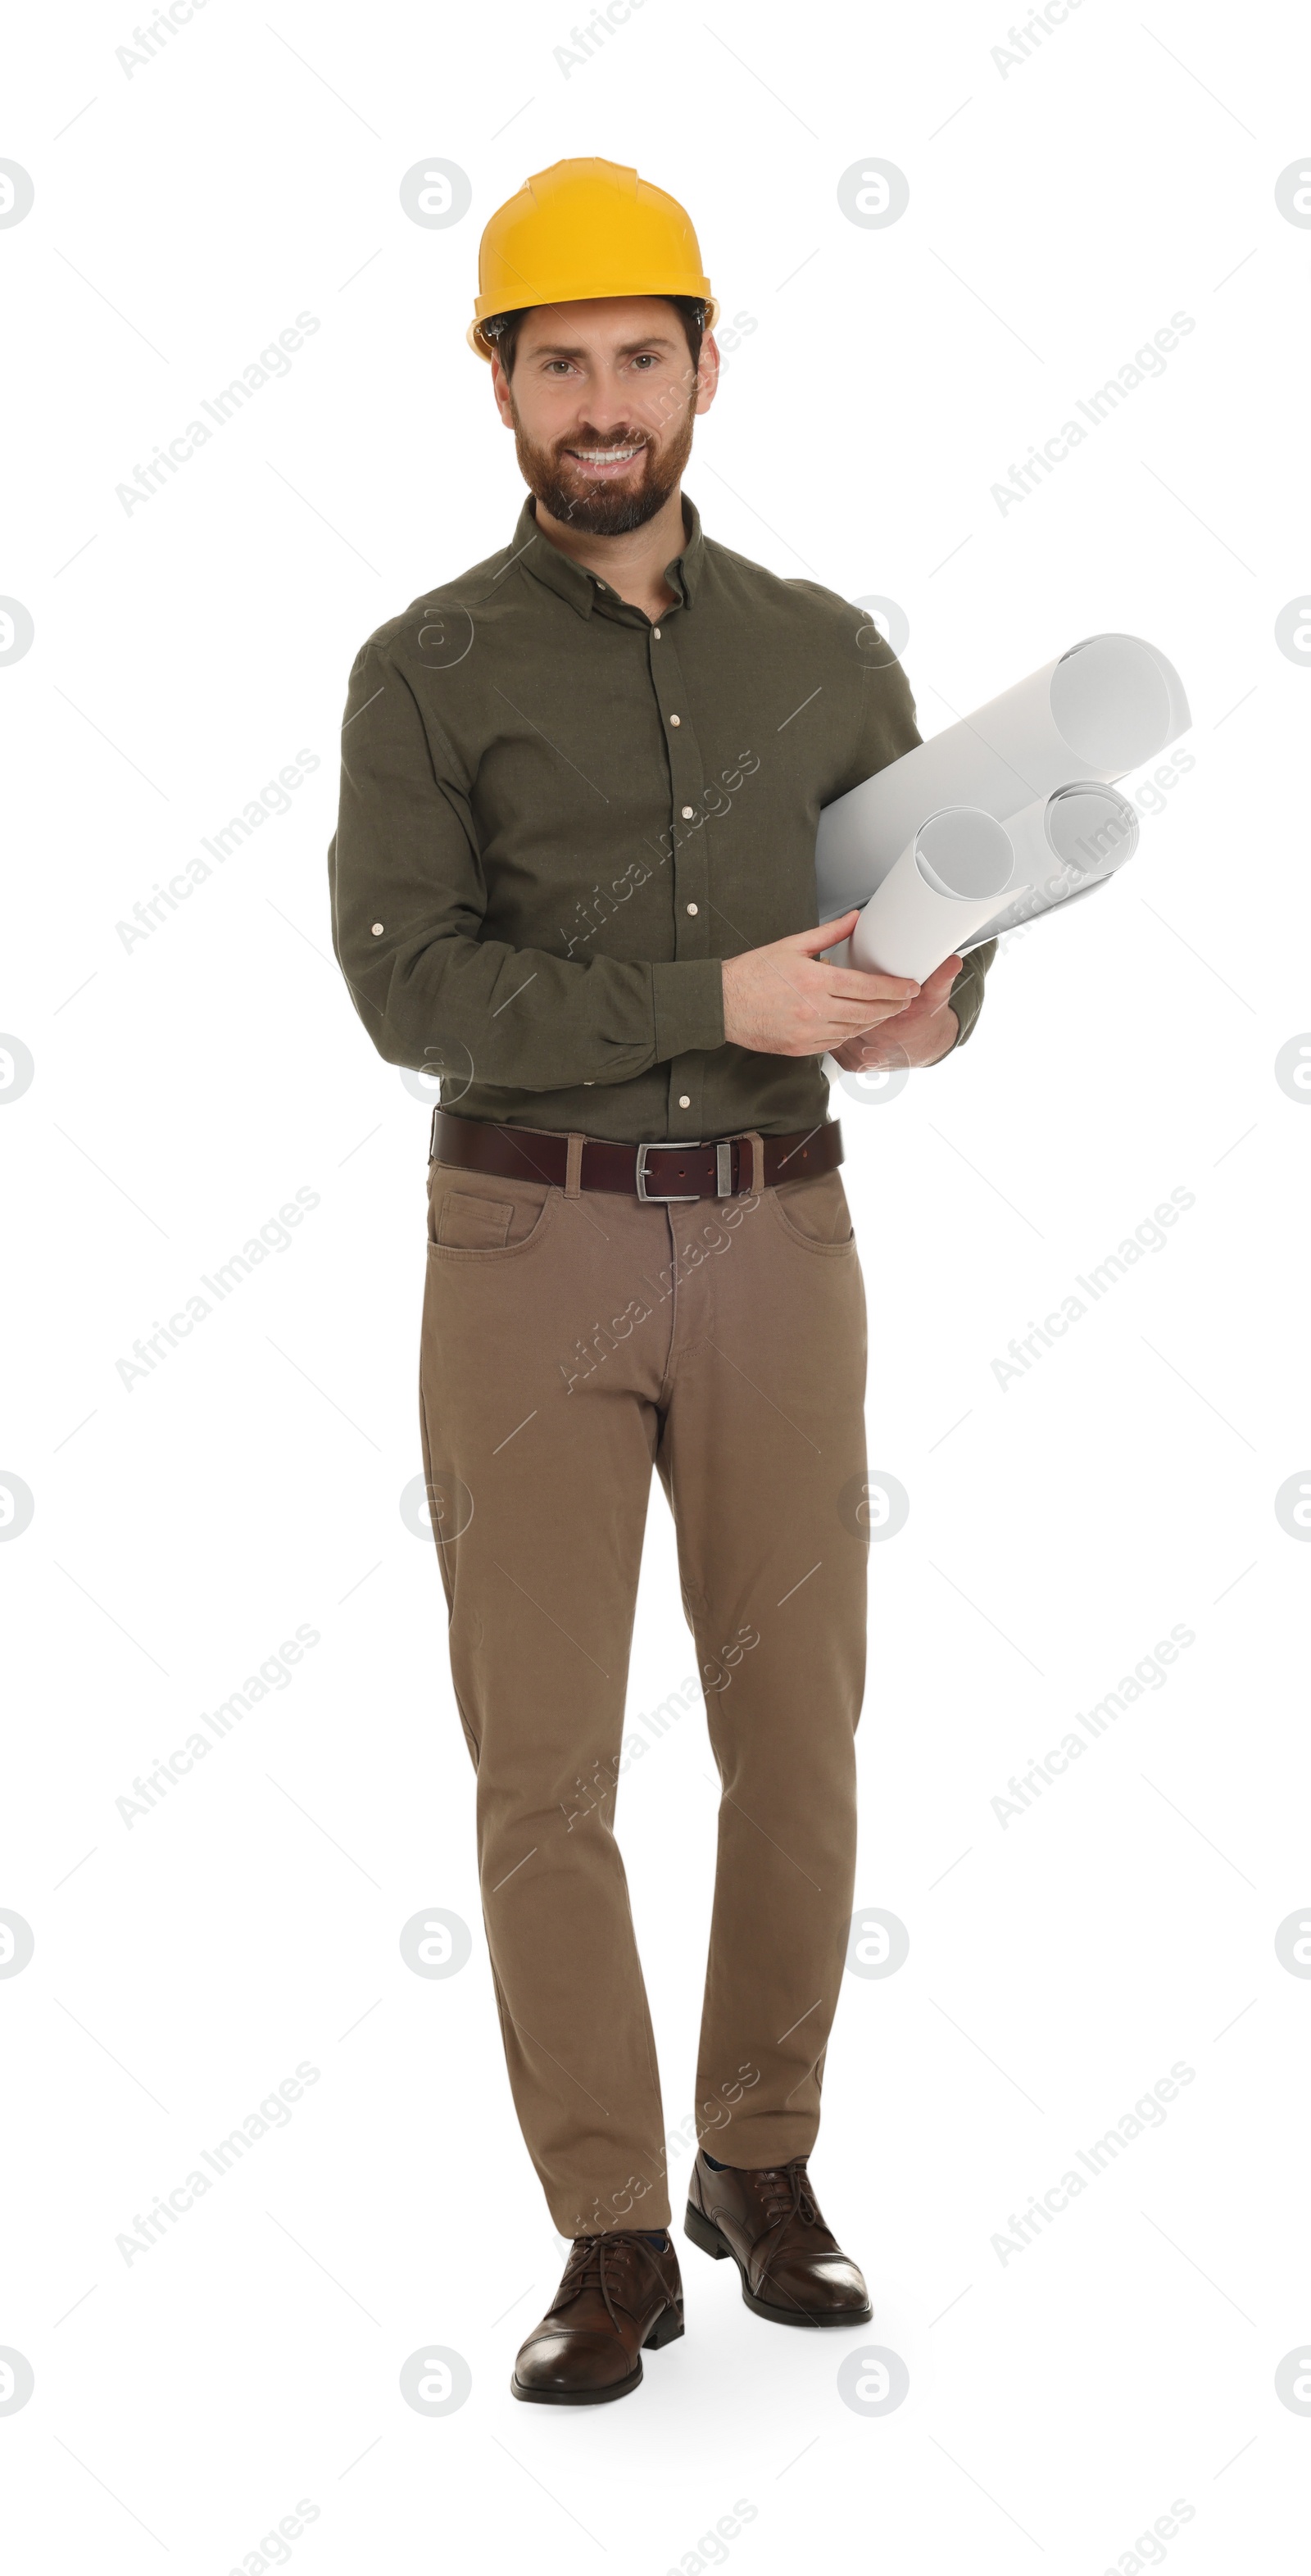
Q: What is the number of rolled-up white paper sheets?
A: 3